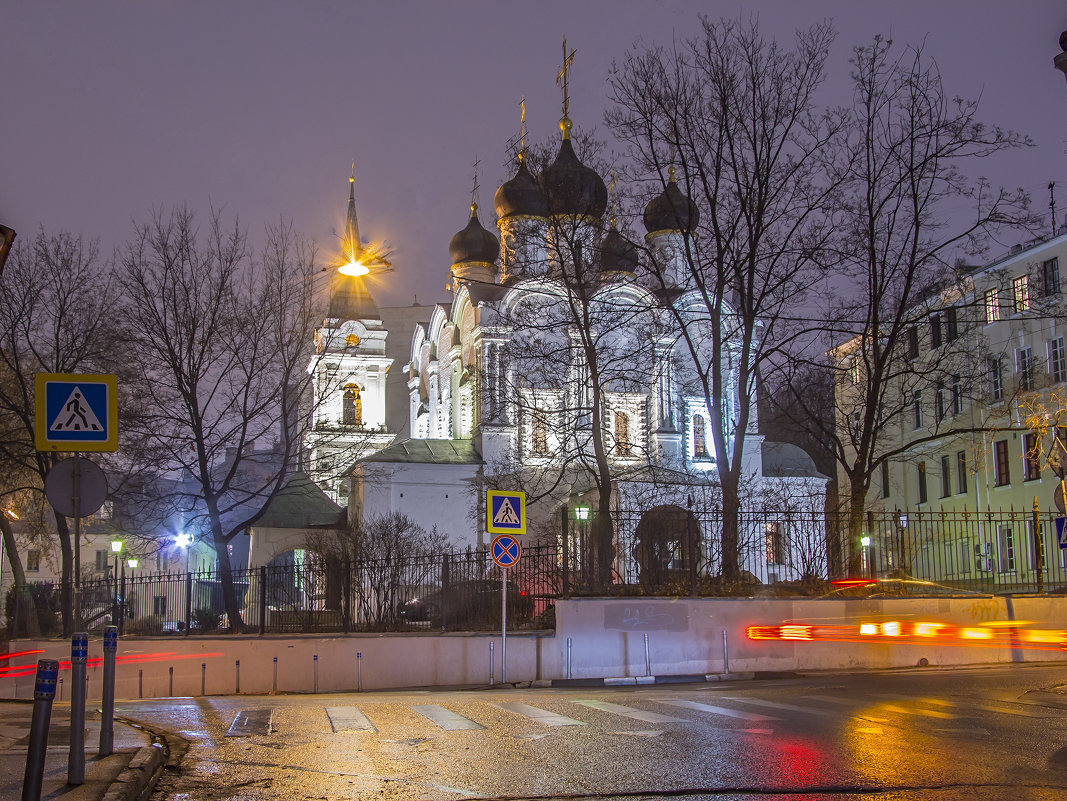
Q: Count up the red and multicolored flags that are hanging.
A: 0